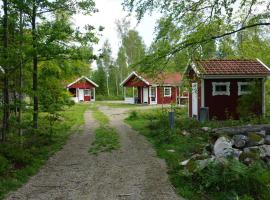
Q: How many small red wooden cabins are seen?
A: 3